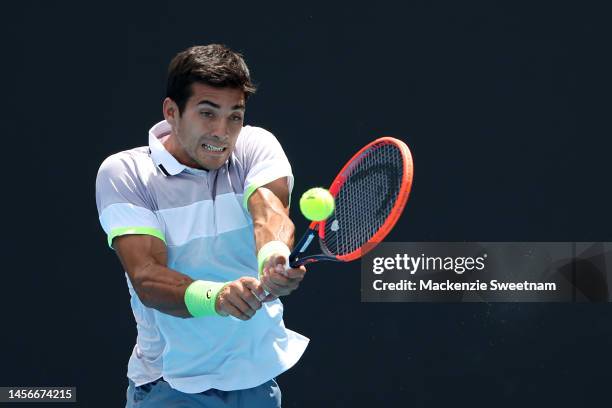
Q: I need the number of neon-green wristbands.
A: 2